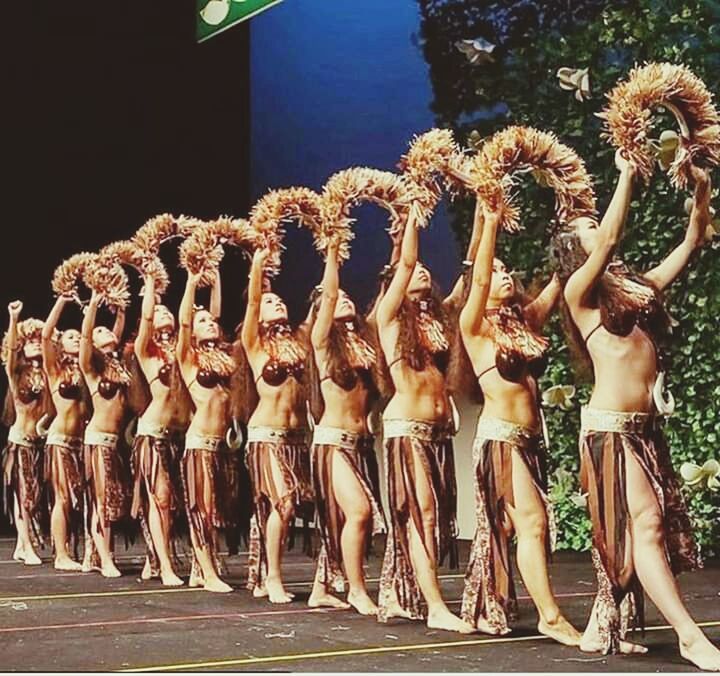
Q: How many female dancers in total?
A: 10